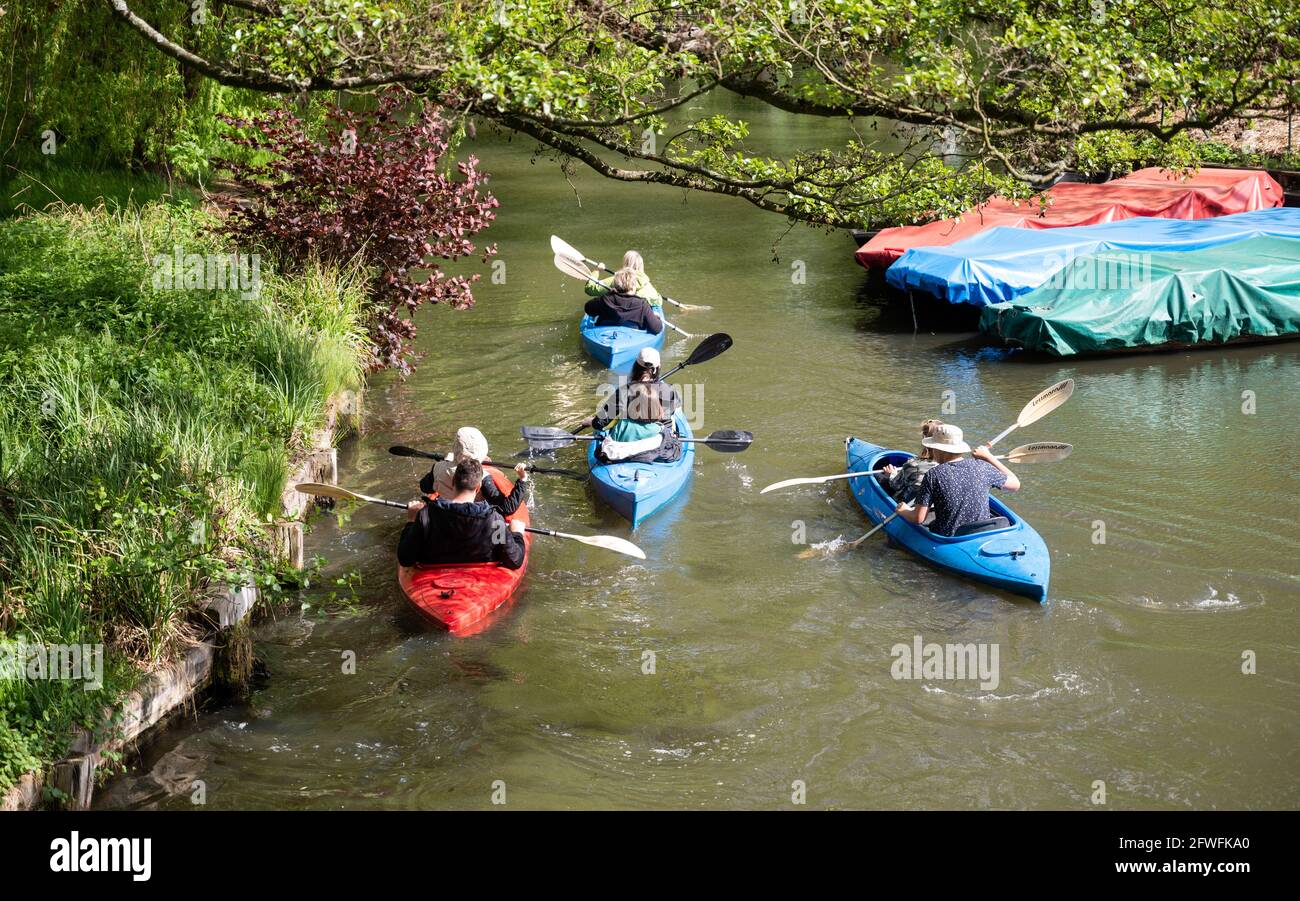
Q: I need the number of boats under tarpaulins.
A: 3